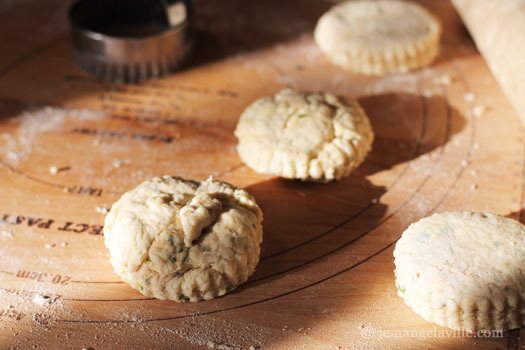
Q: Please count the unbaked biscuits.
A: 4